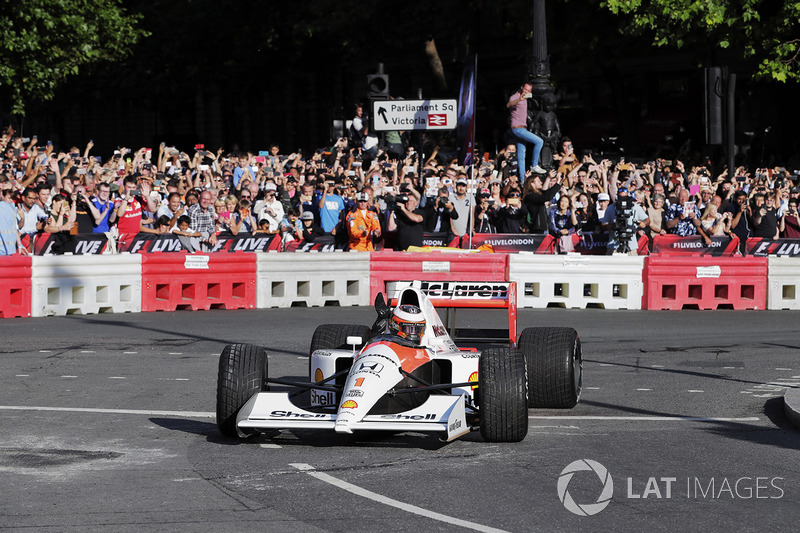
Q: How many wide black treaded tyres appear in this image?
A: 4